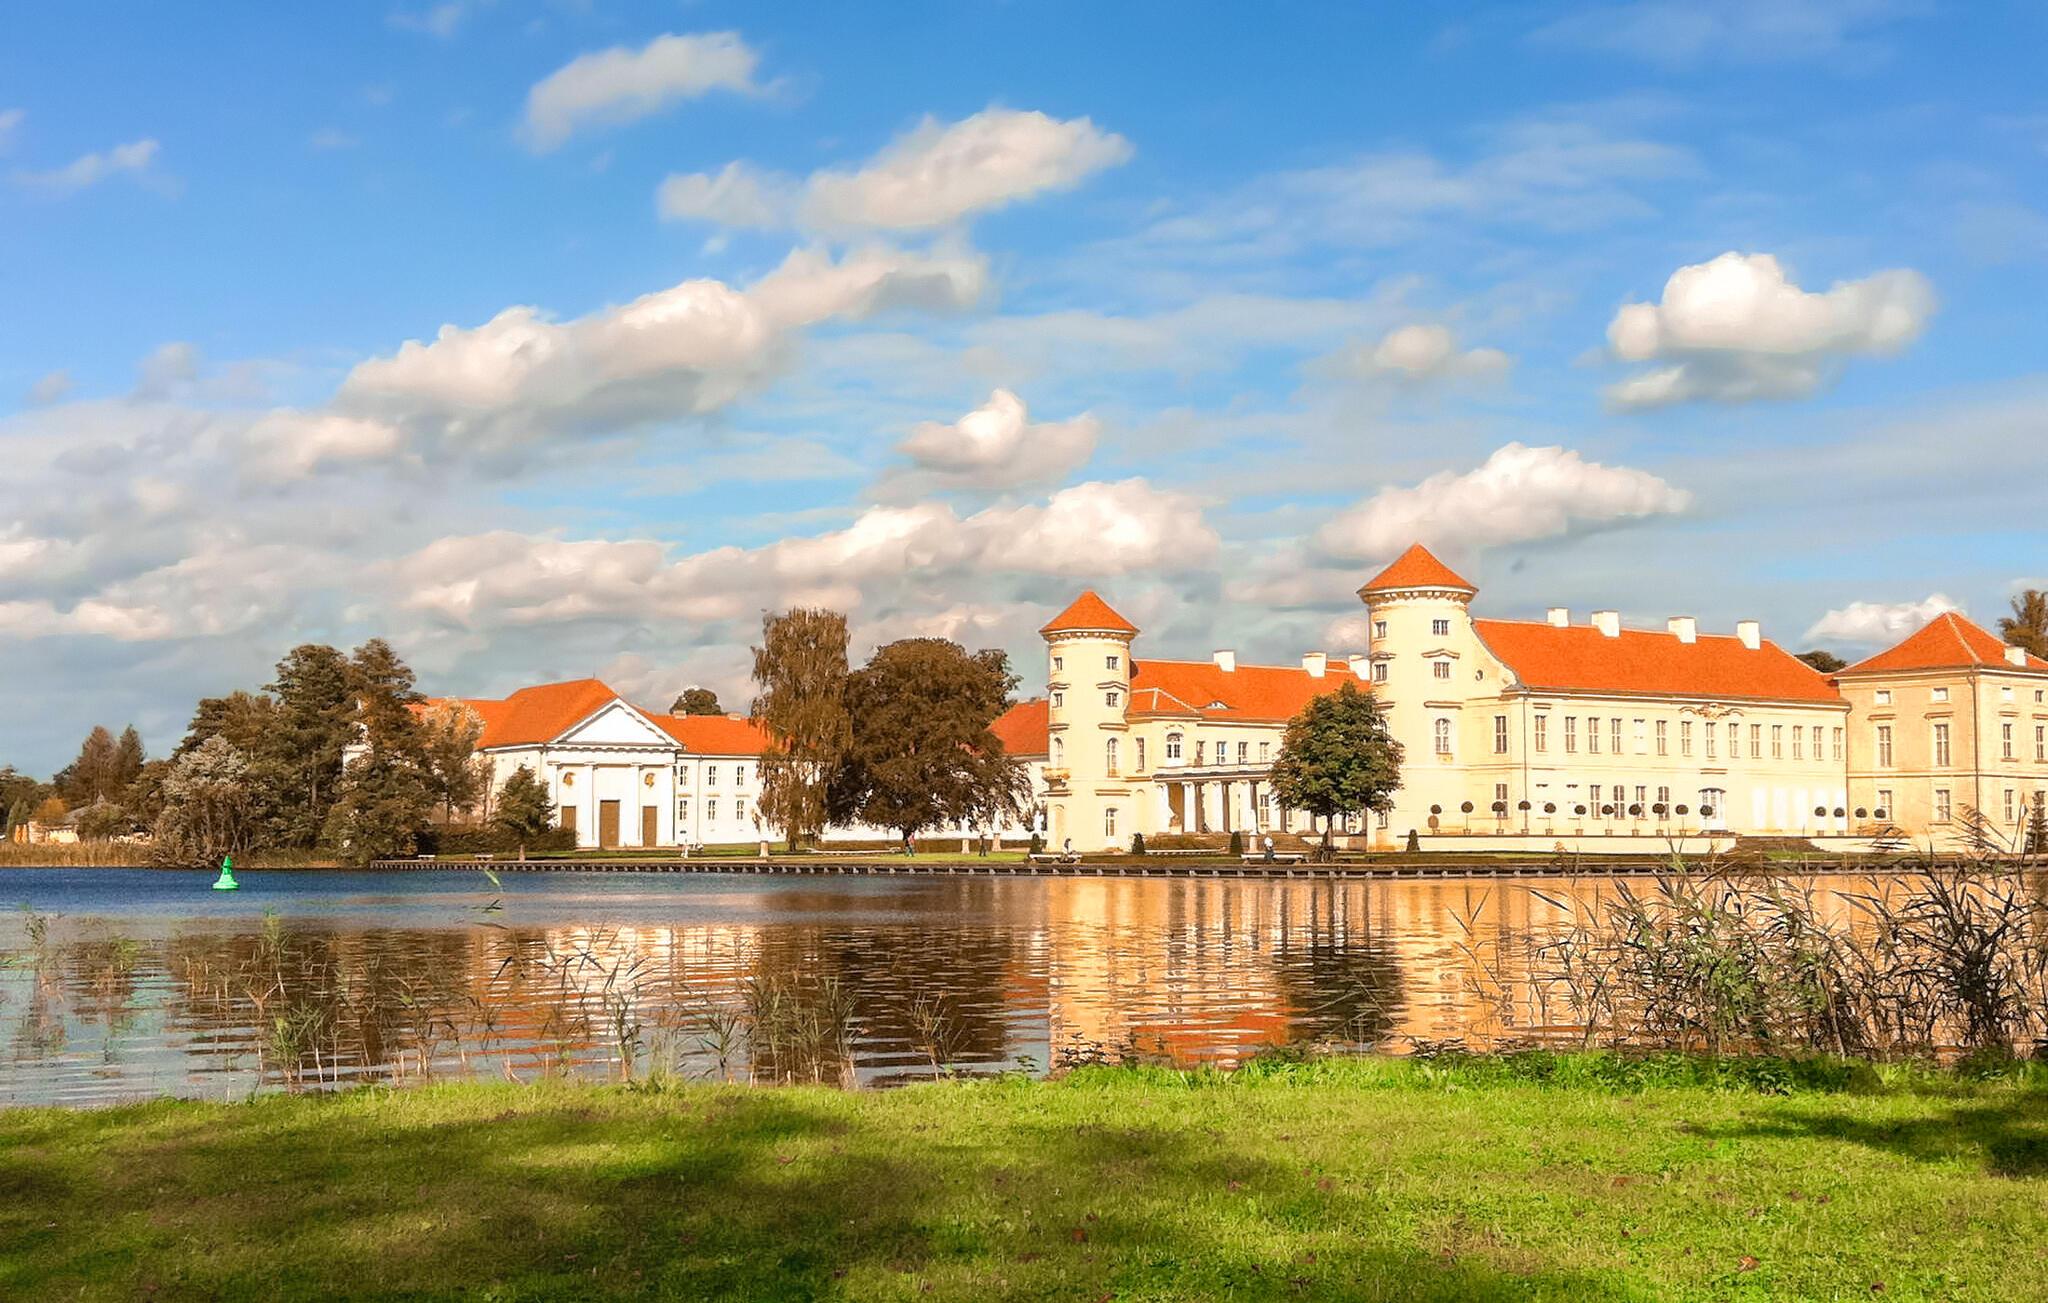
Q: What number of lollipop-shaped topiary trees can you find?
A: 15